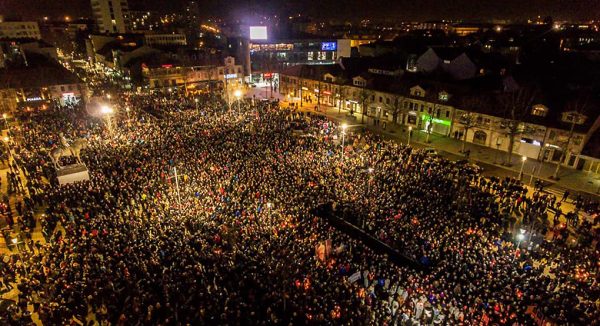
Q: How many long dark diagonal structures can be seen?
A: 1